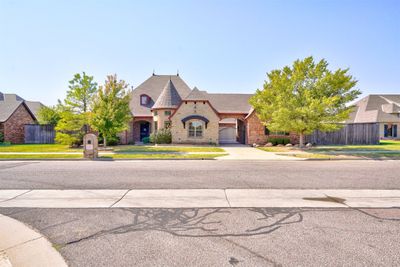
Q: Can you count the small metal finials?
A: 3